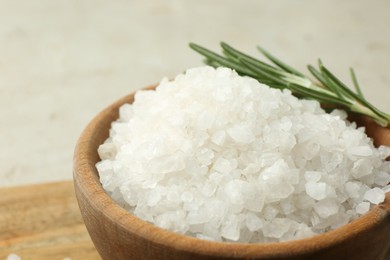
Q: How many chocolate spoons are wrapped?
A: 0